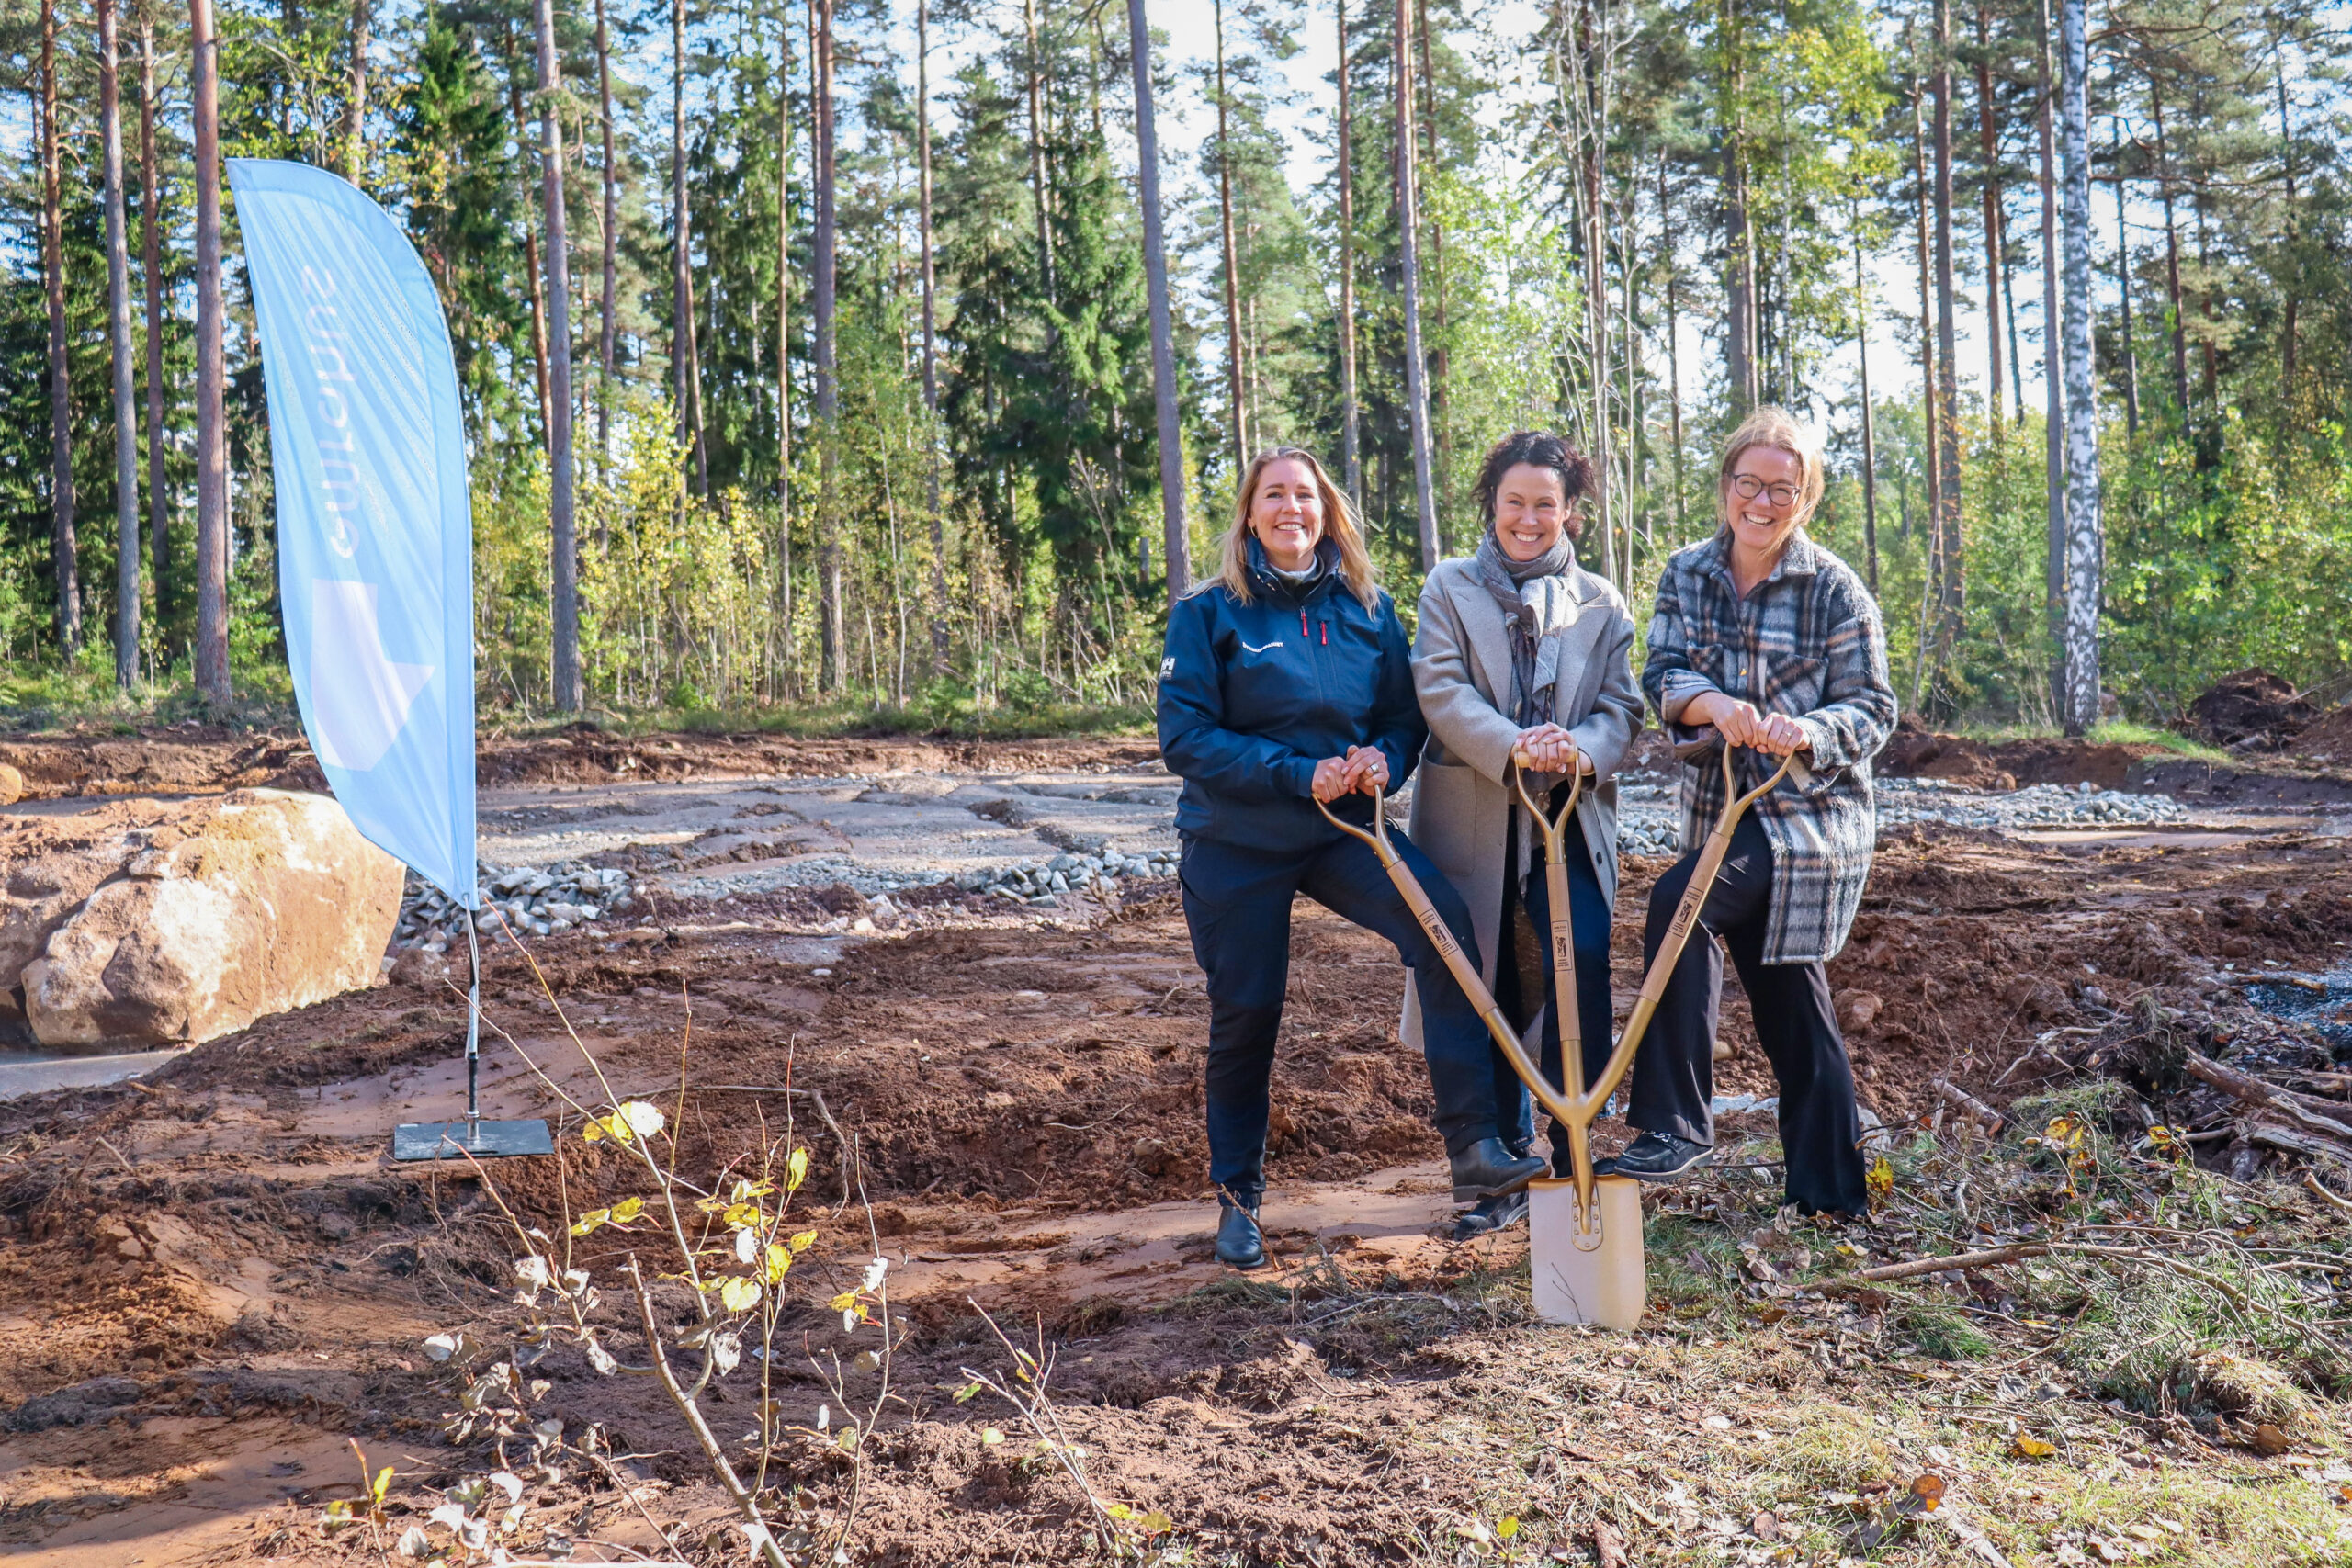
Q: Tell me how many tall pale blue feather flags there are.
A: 1